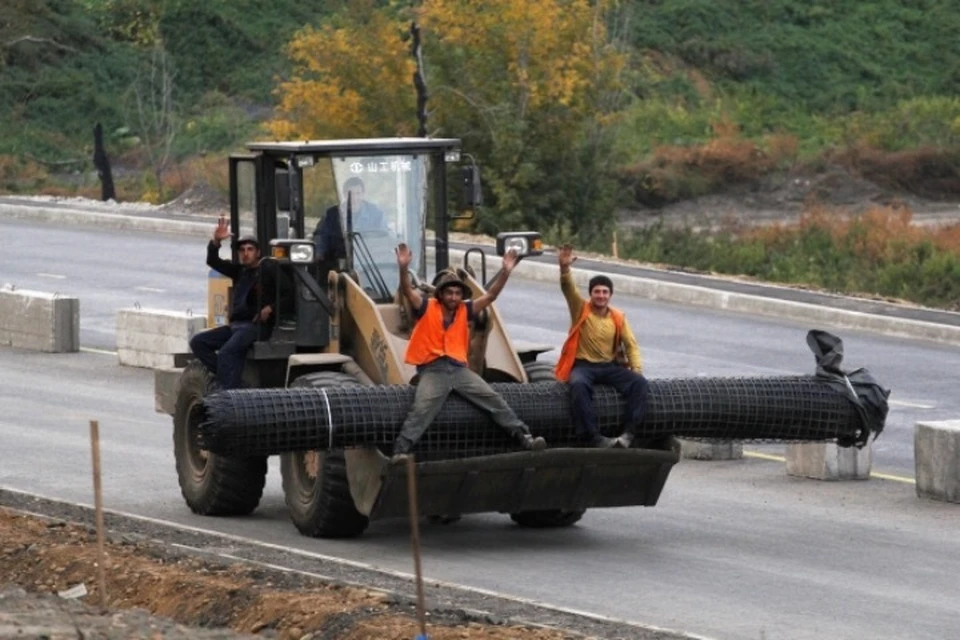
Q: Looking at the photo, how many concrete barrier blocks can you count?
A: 5